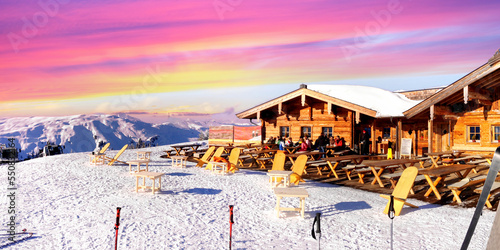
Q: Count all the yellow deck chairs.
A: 8